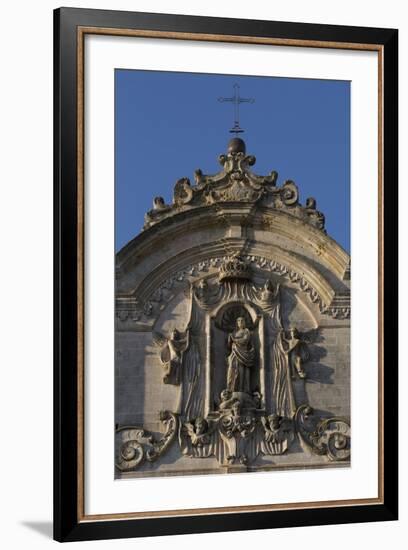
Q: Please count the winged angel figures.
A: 4